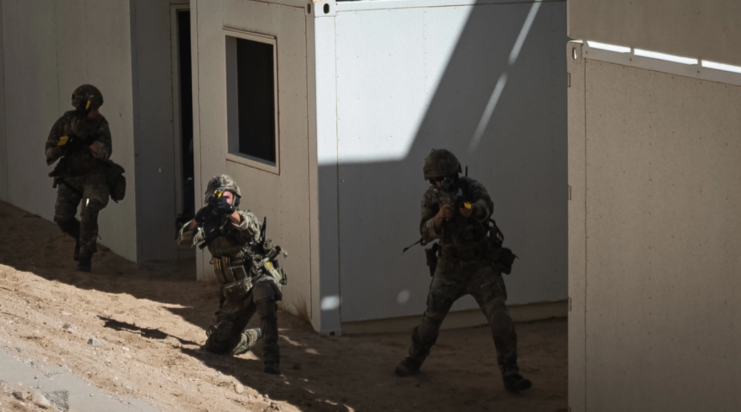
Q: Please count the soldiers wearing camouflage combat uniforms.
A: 3